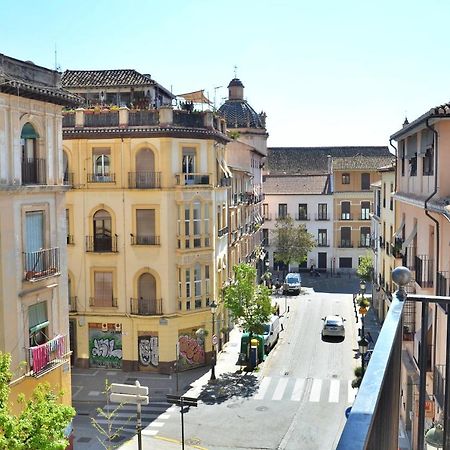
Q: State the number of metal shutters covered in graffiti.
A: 3